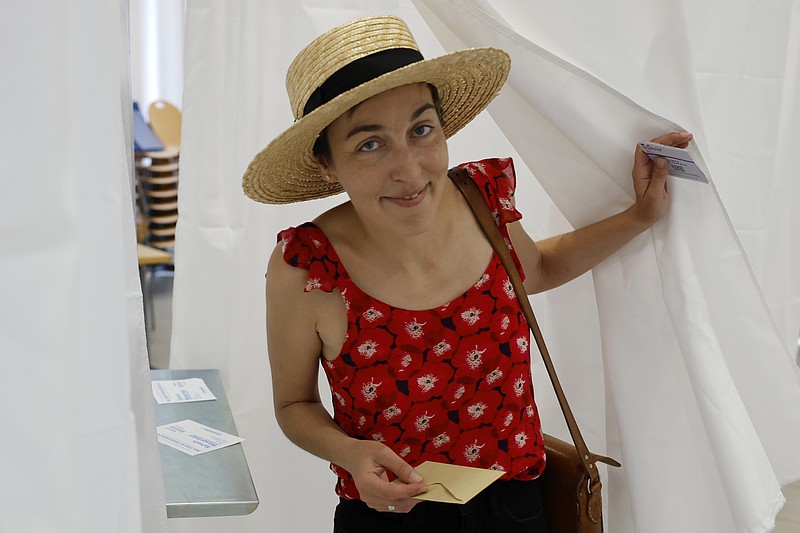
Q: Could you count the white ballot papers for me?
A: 2